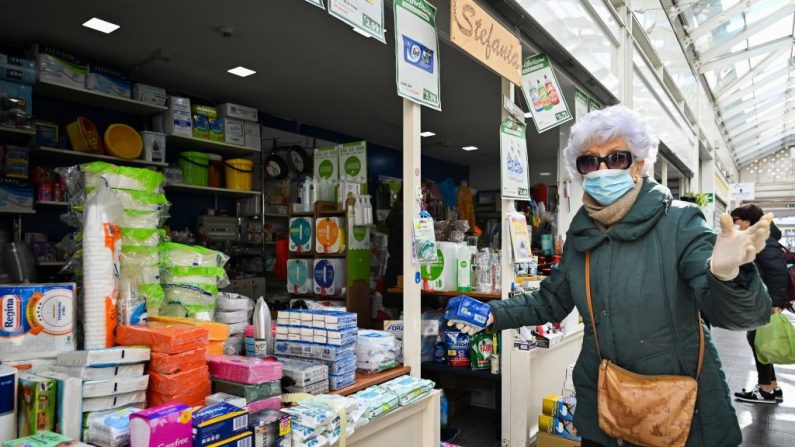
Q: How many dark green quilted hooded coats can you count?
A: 1